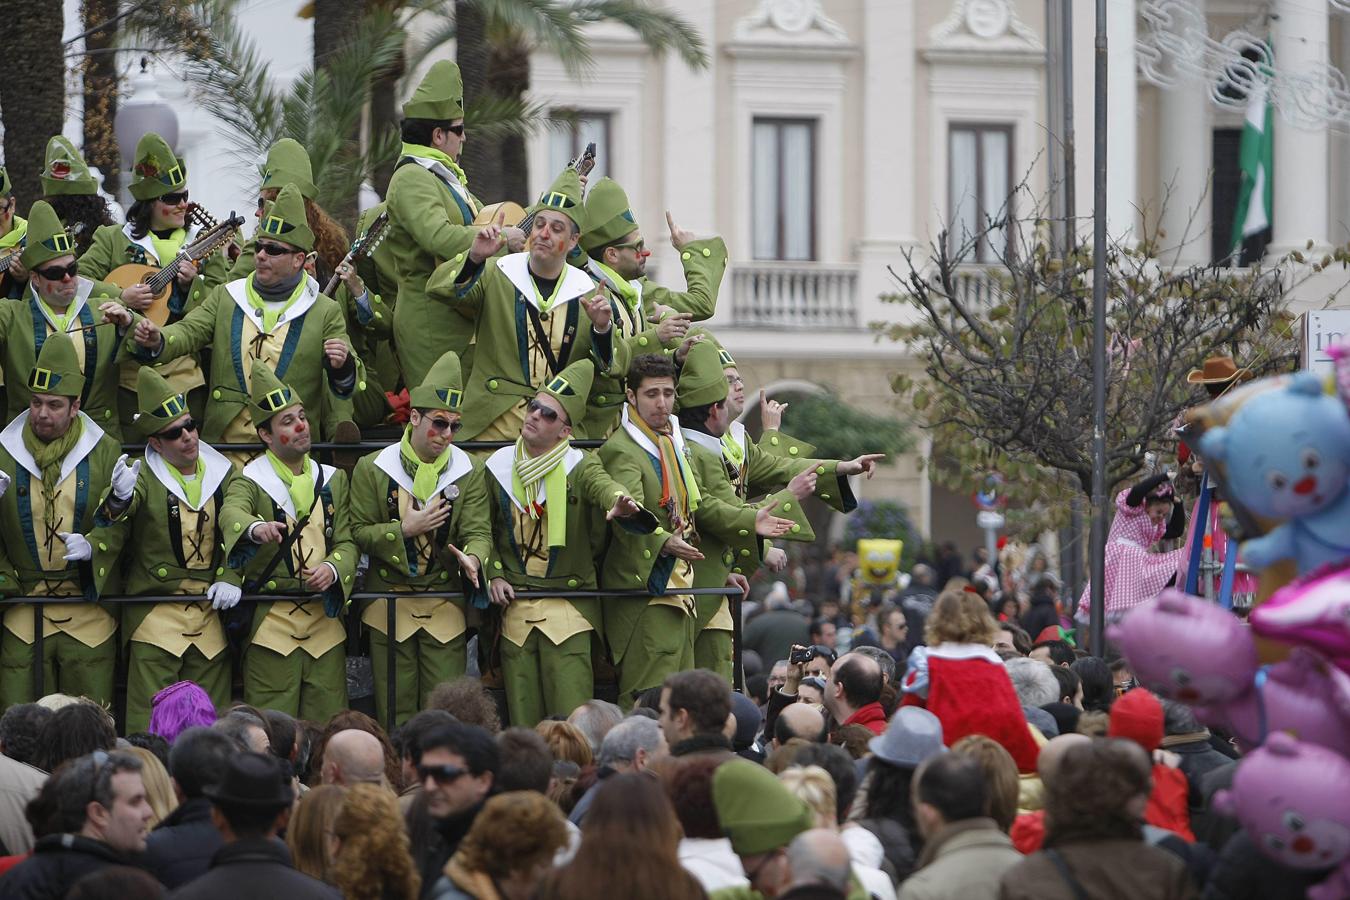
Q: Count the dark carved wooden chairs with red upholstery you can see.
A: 0